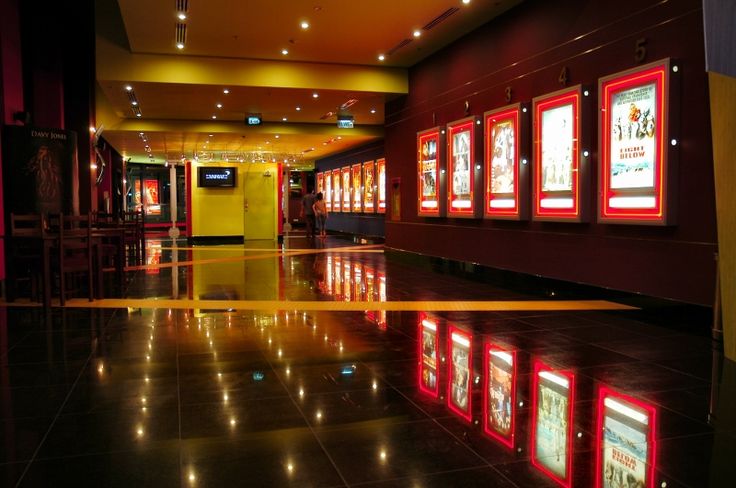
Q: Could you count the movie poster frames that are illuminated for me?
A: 12